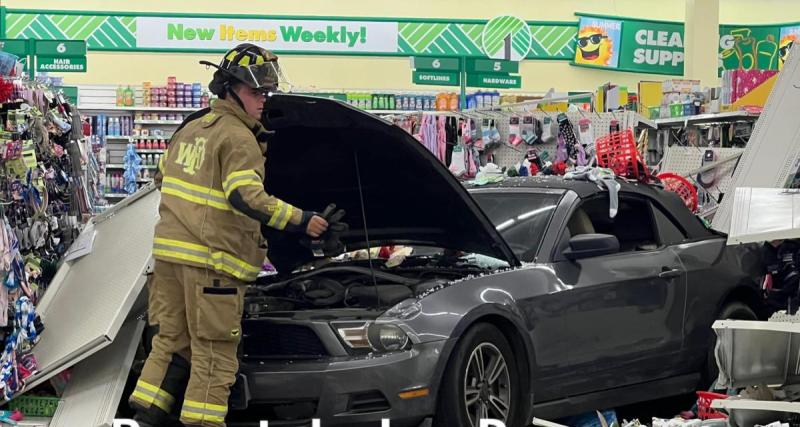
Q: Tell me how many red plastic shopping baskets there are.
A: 3